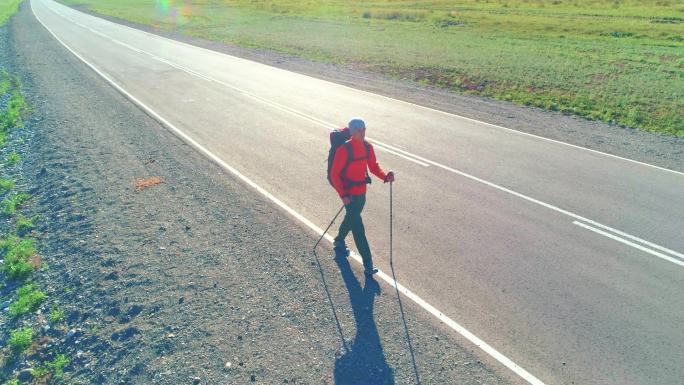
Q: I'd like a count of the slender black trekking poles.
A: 2